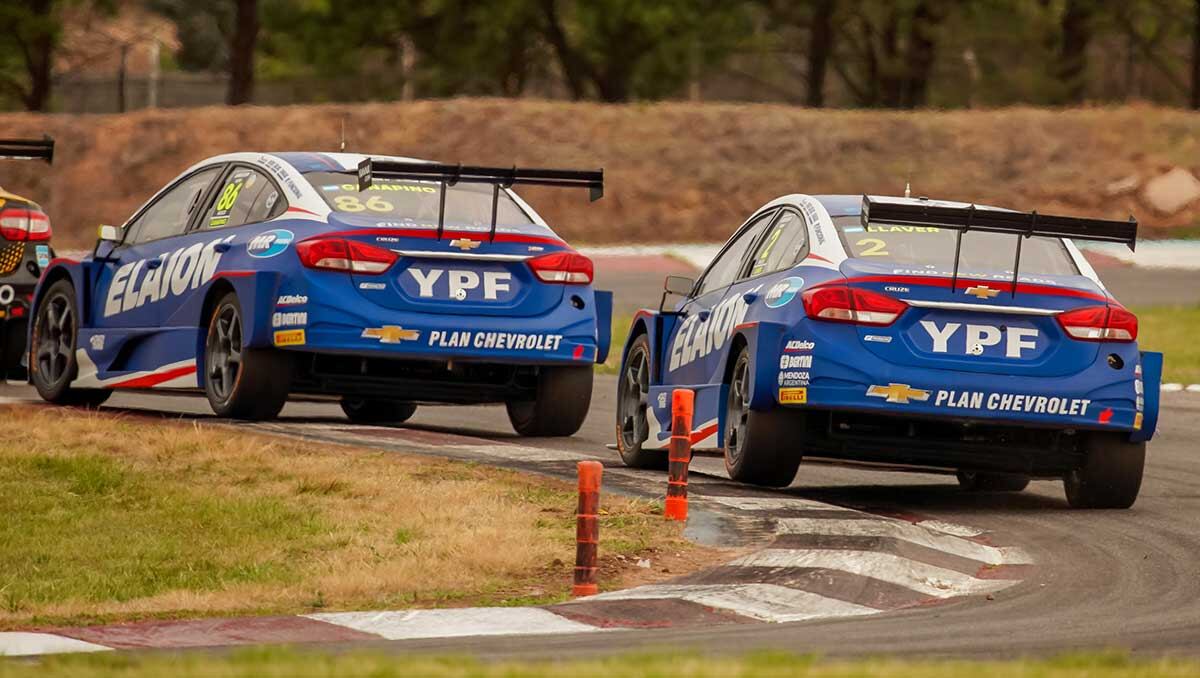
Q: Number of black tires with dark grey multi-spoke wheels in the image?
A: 4